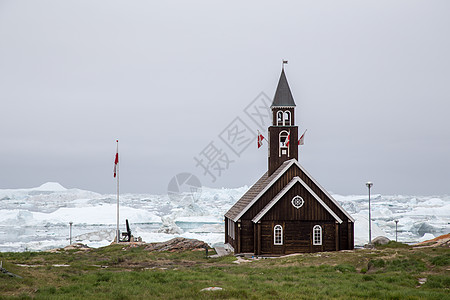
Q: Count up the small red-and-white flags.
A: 4